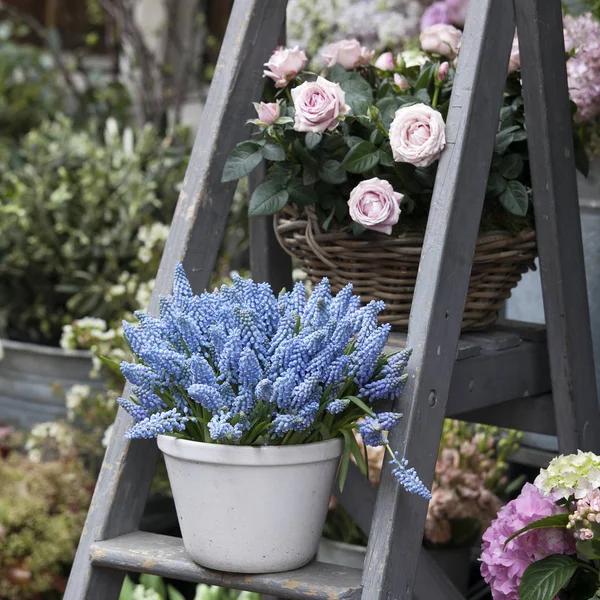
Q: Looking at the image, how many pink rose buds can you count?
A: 4